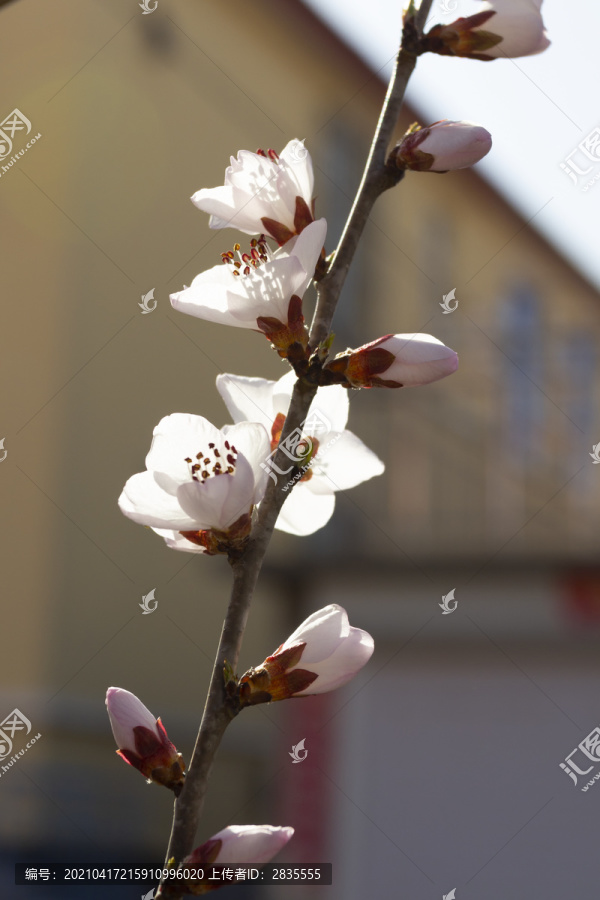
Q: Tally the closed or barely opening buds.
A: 6